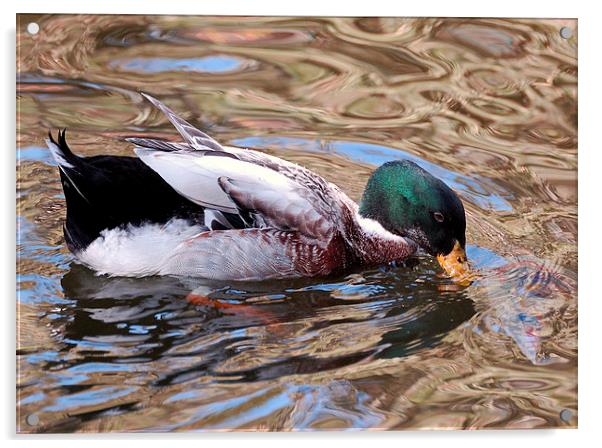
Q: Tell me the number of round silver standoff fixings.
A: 4